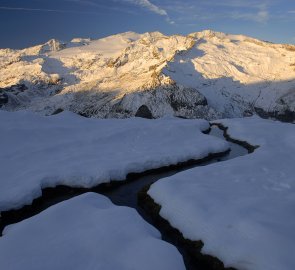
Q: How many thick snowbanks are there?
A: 3